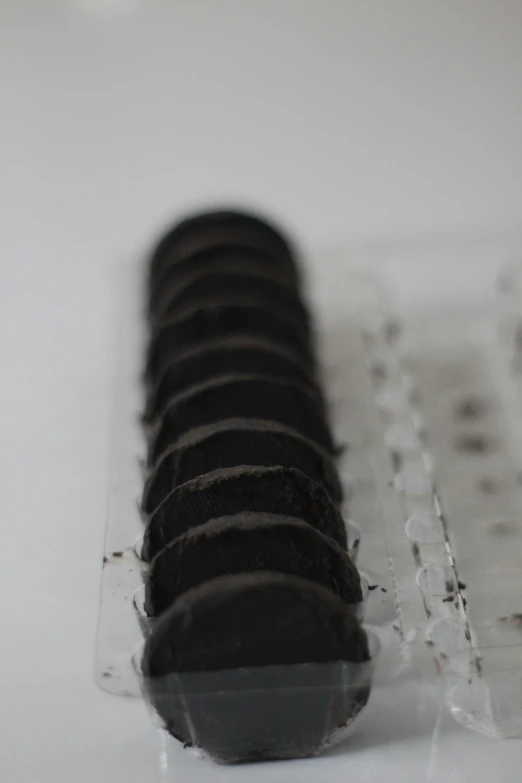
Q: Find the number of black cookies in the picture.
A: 10